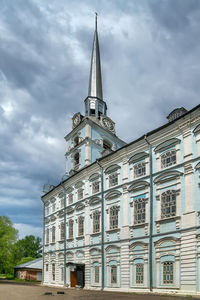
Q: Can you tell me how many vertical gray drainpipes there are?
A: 3